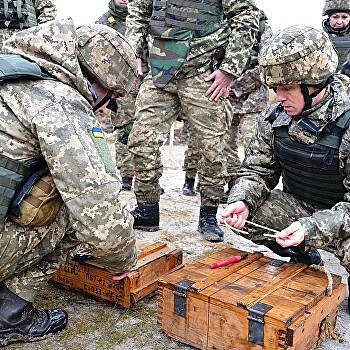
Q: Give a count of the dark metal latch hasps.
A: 2